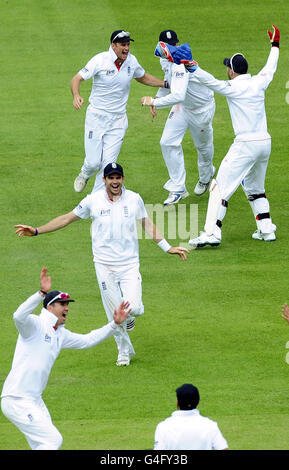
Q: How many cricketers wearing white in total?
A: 6